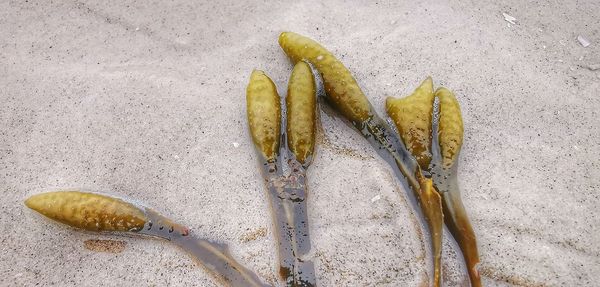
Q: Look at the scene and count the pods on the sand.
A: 6